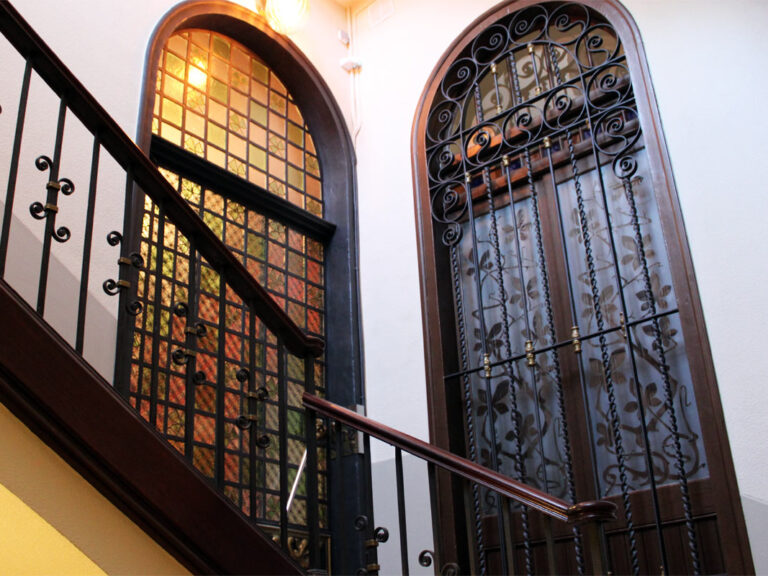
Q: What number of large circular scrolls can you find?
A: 13